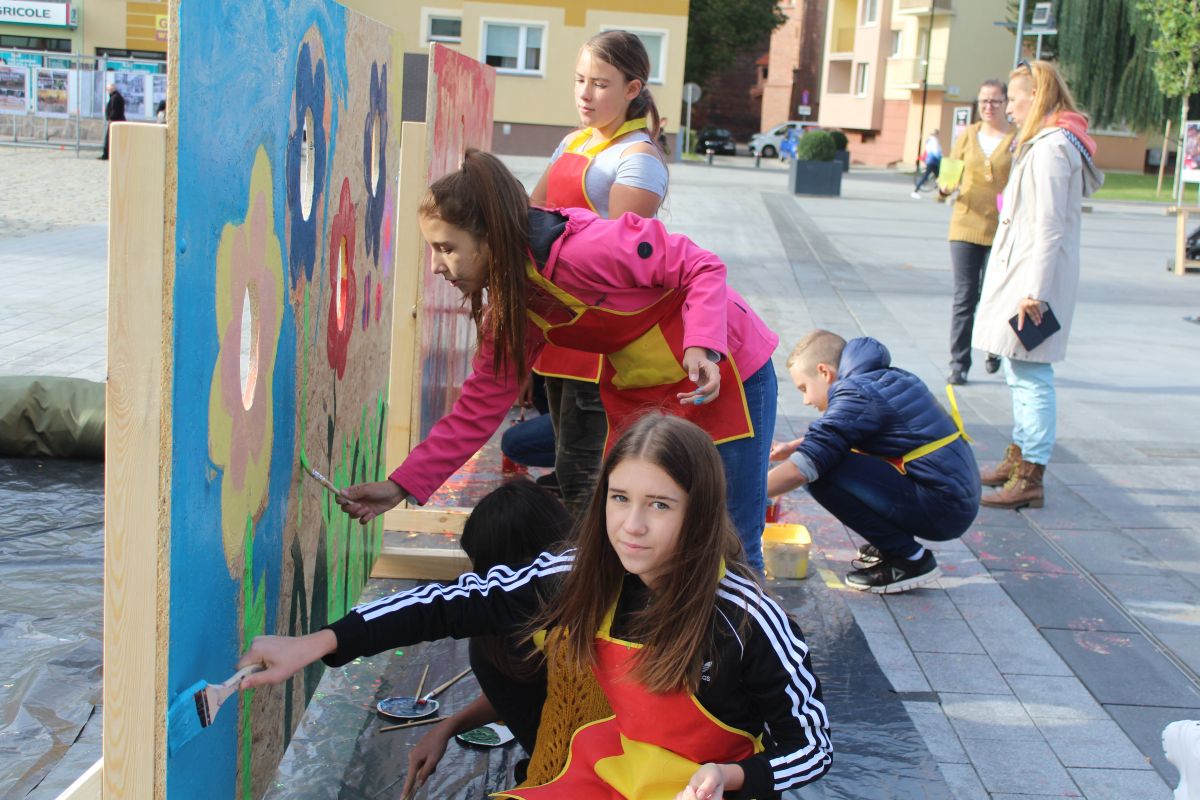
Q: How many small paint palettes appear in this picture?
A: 2